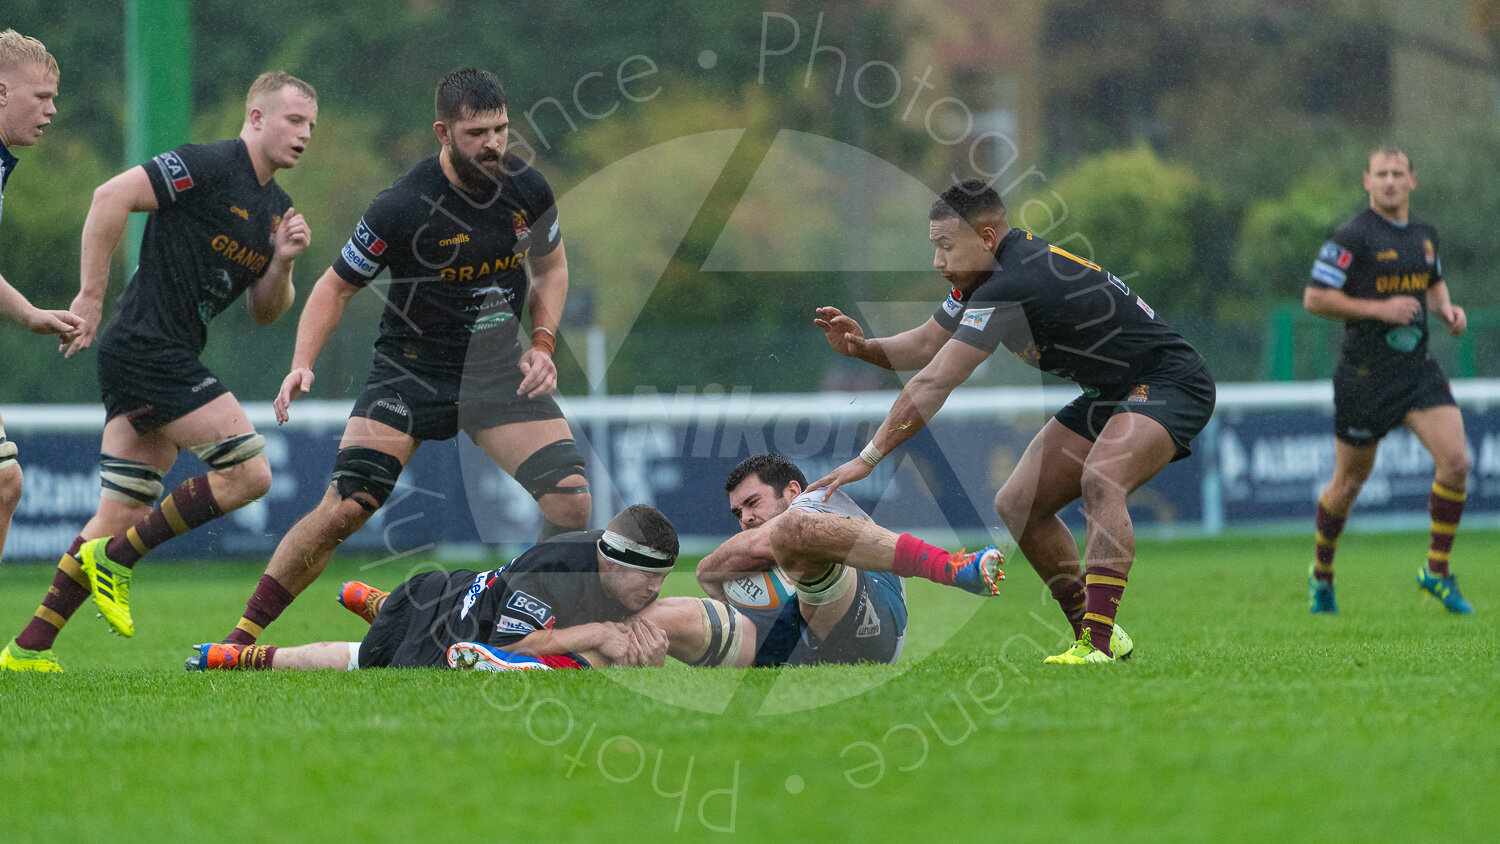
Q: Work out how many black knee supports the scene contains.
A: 2